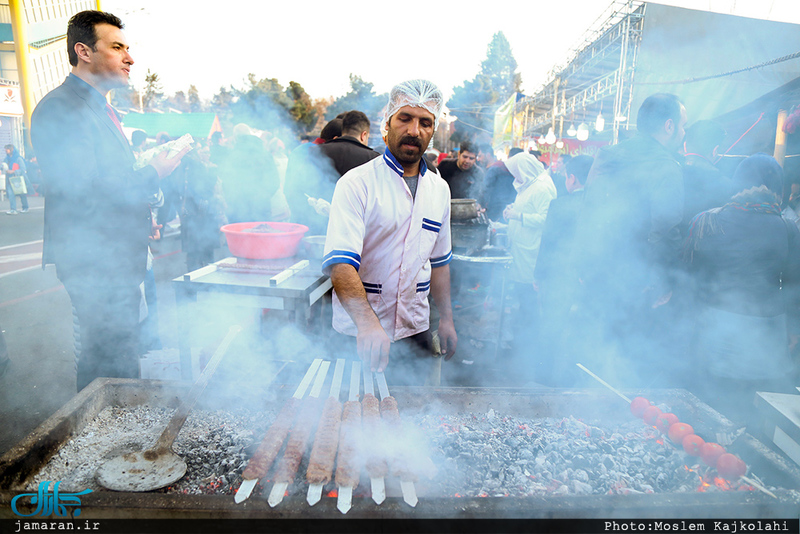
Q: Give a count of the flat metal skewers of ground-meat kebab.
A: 6